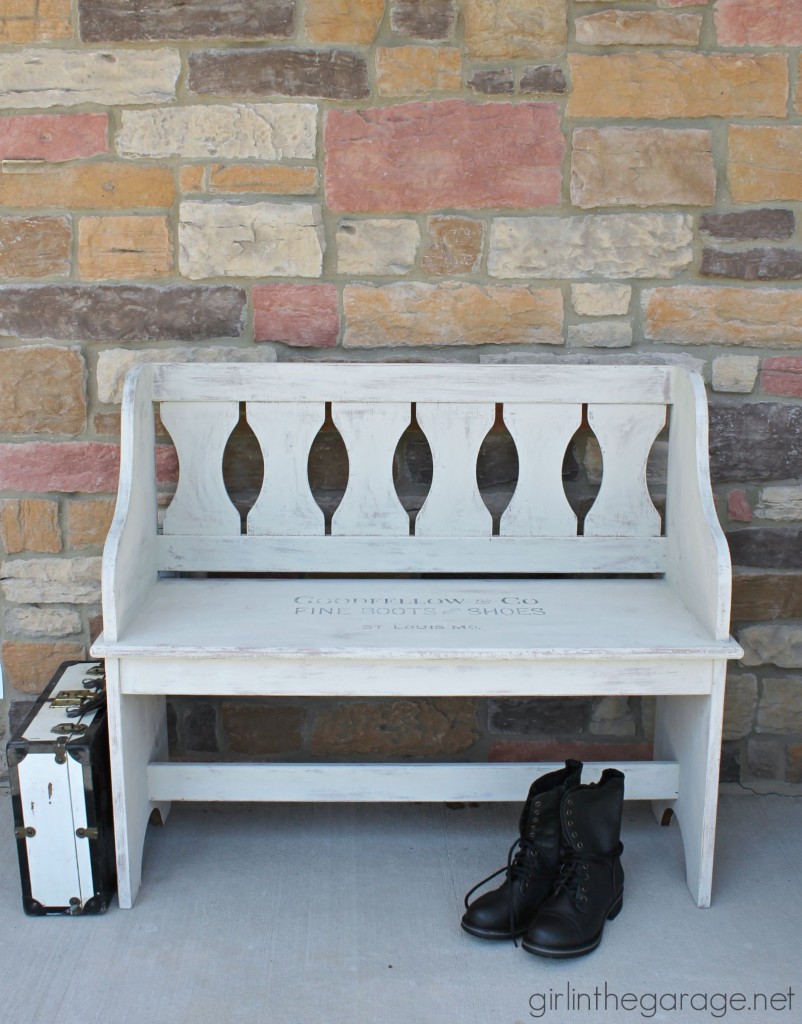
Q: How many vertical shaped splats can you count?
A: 6